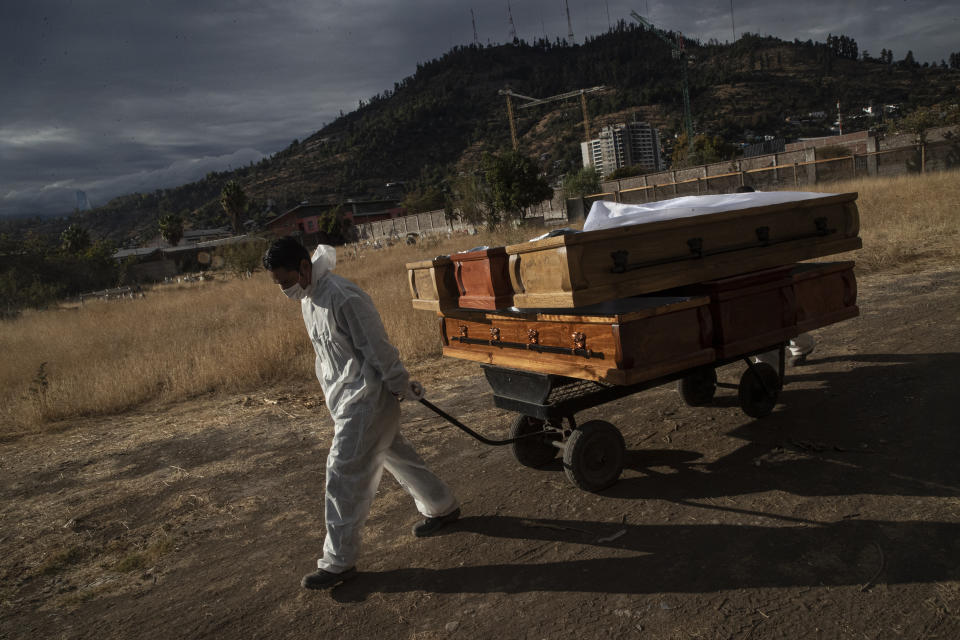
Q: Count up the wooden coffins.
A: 6